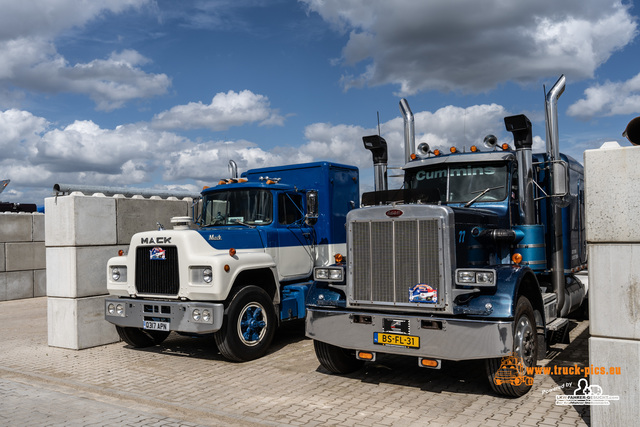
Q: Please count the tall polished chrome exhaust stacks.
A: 2